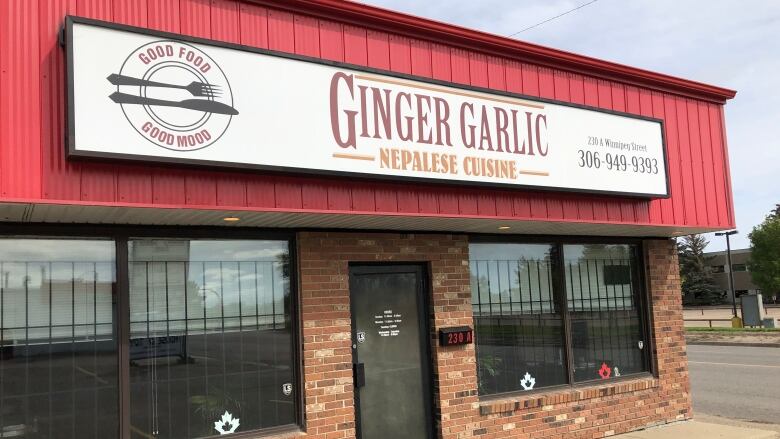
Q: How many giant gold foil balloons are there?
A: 0